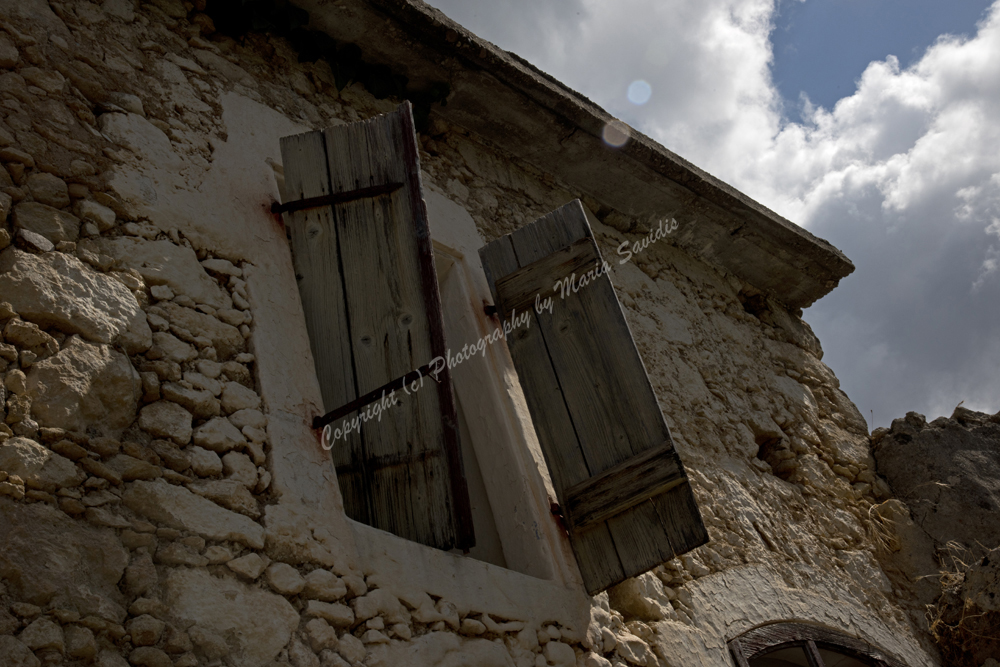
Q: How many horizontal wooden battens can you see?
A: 2